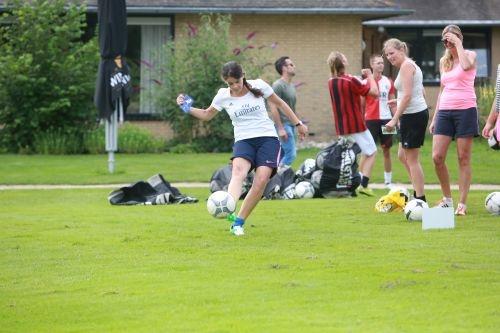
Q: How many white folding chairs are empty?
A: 0